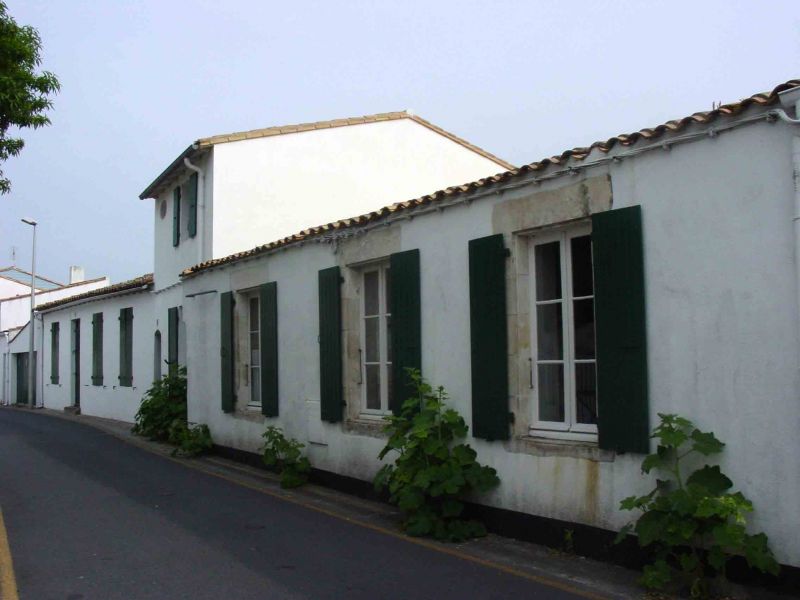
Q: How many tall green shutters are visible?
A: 12